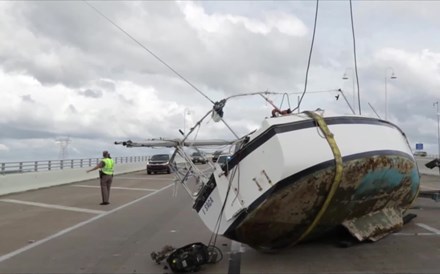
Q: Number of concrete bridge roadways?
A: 1